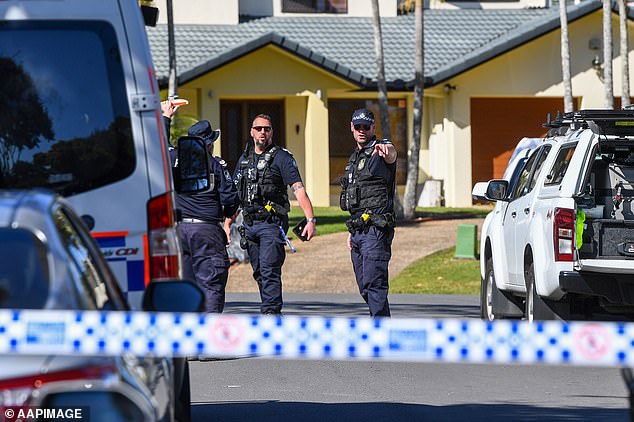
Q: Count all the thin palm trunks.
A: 6